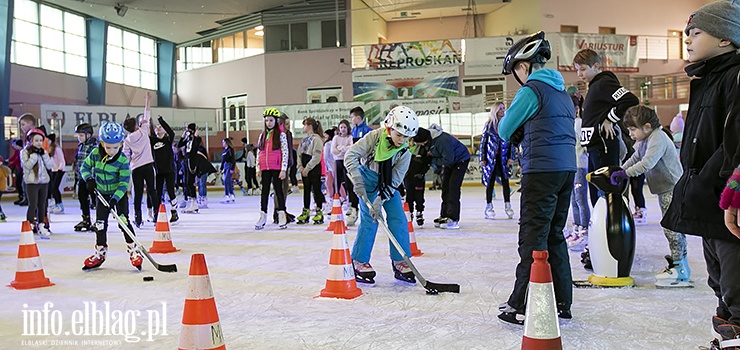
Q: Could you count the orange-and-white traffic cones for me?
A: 7